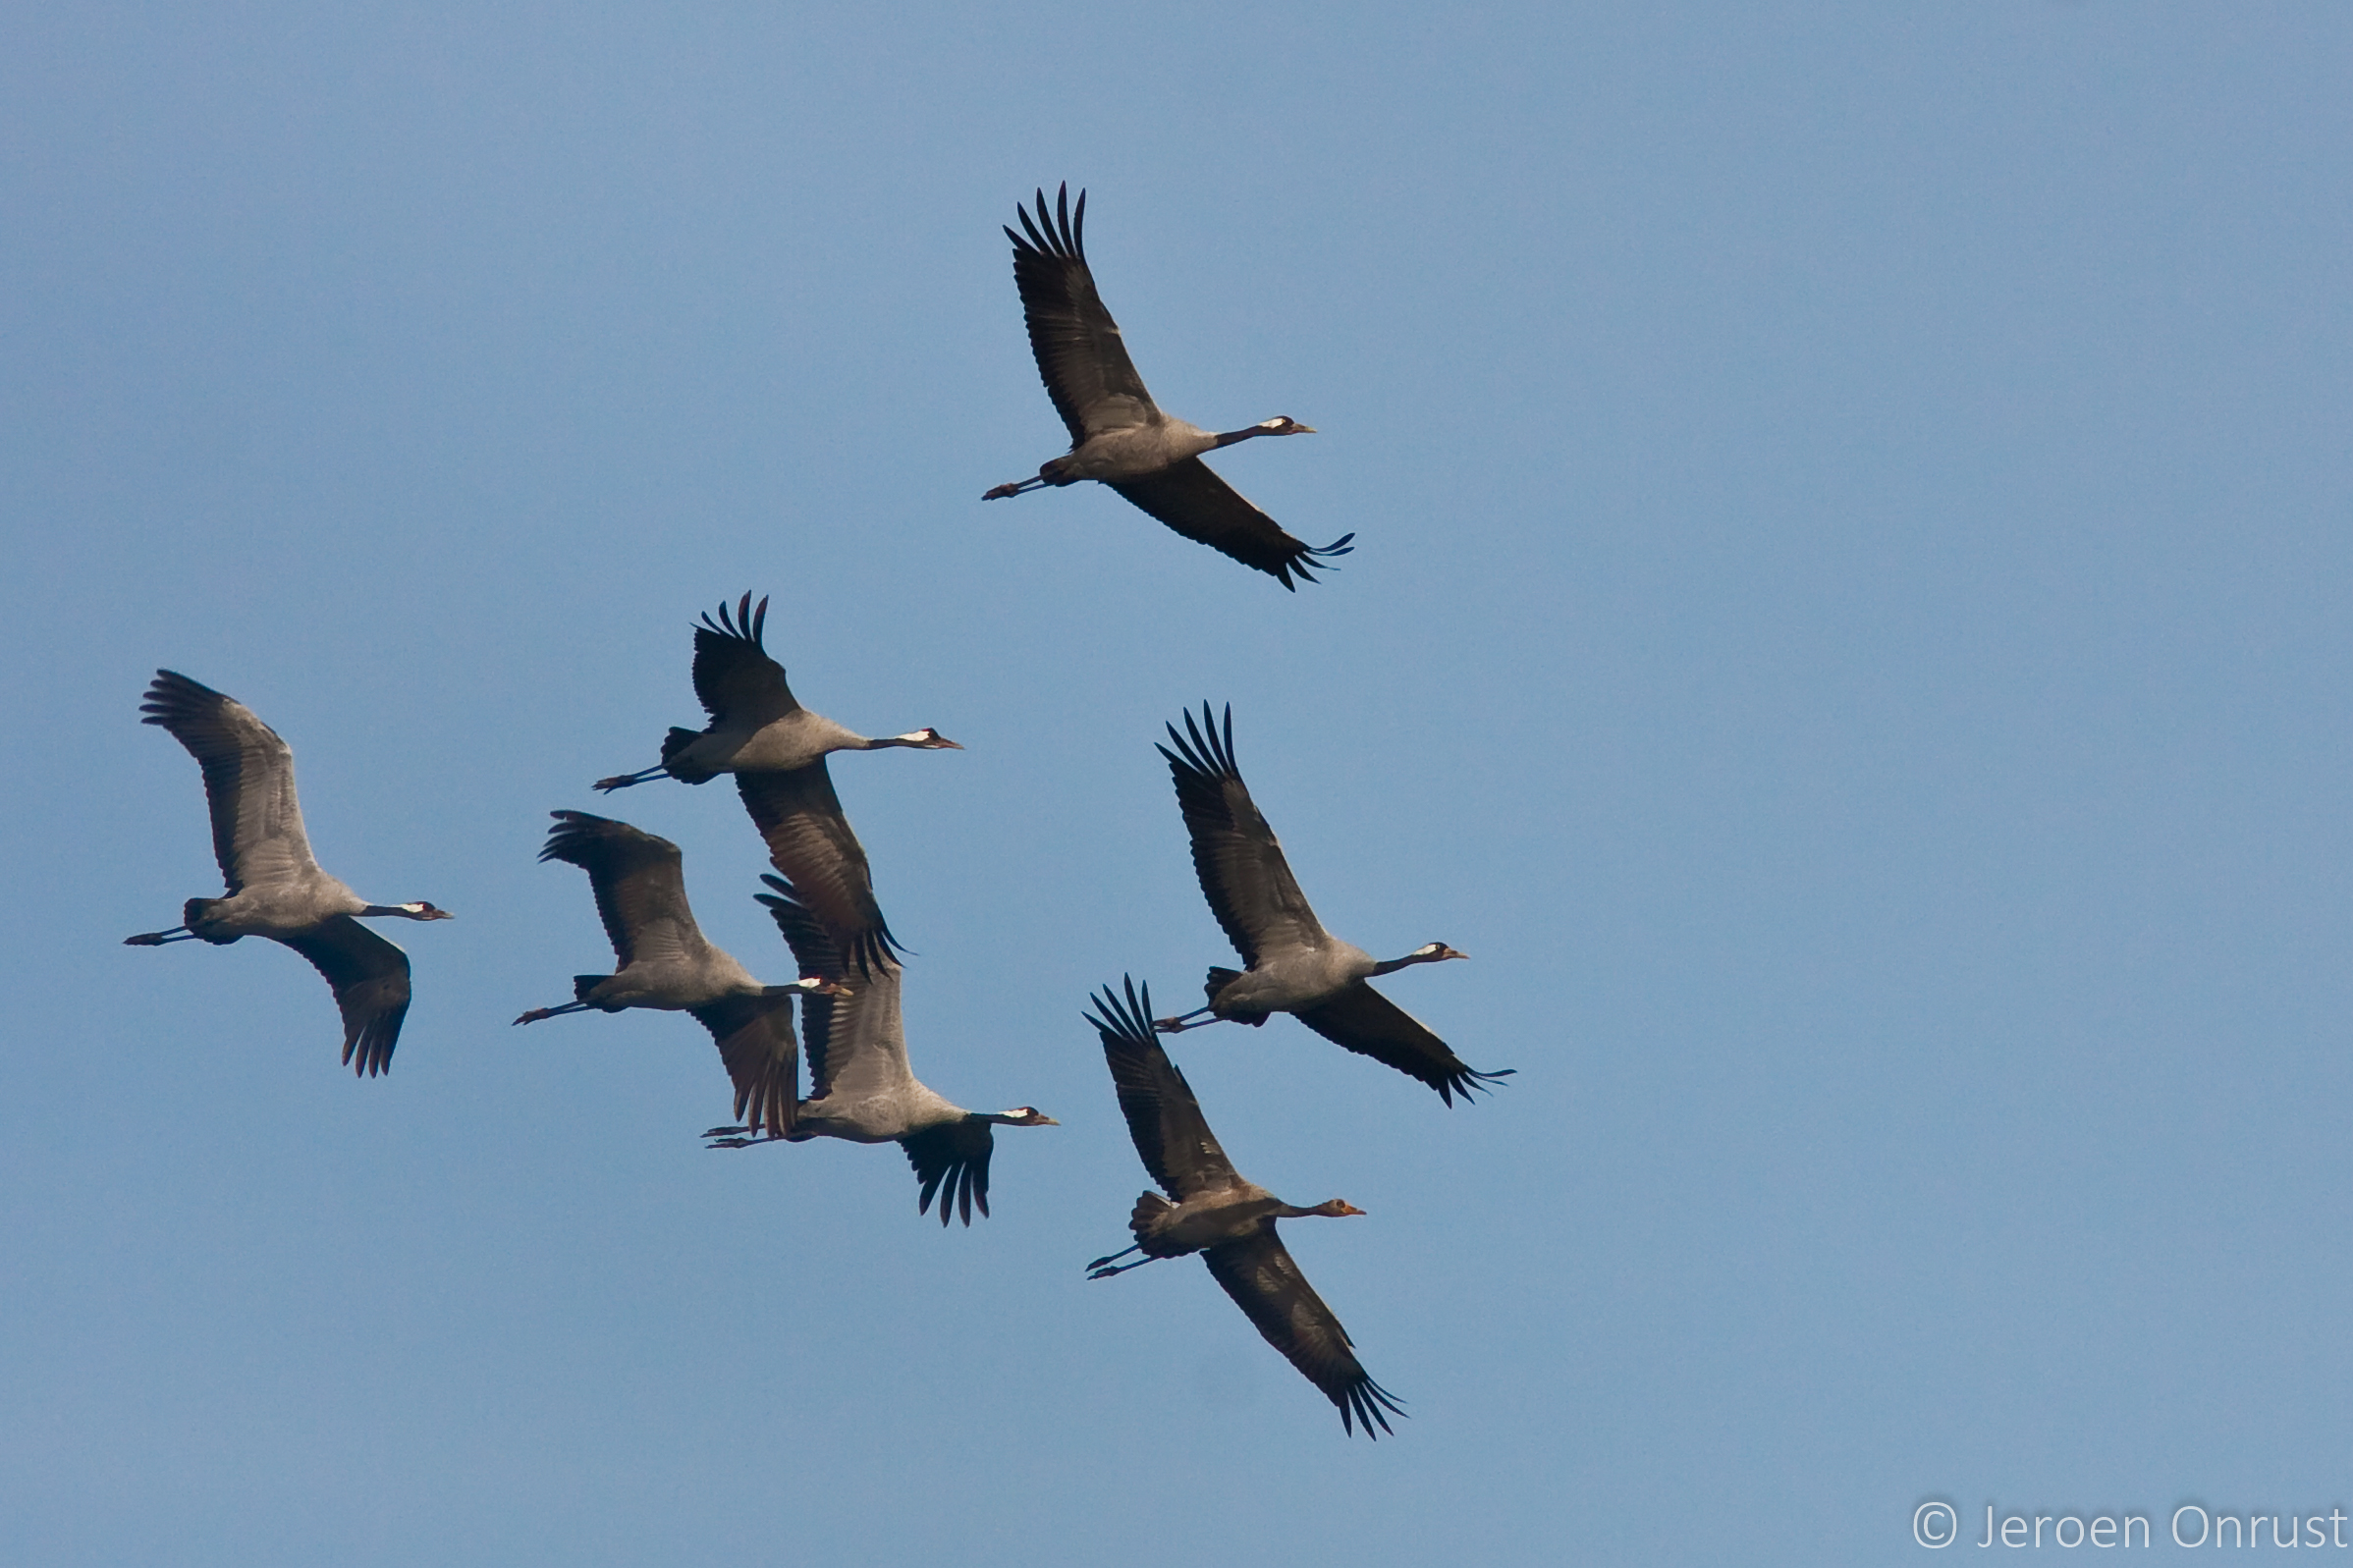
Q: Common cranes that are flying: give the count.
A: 7